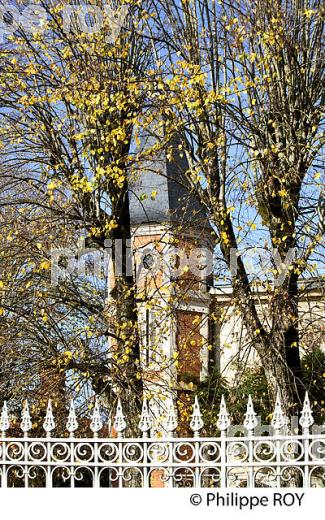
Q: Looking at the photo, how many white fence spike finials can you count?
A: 13